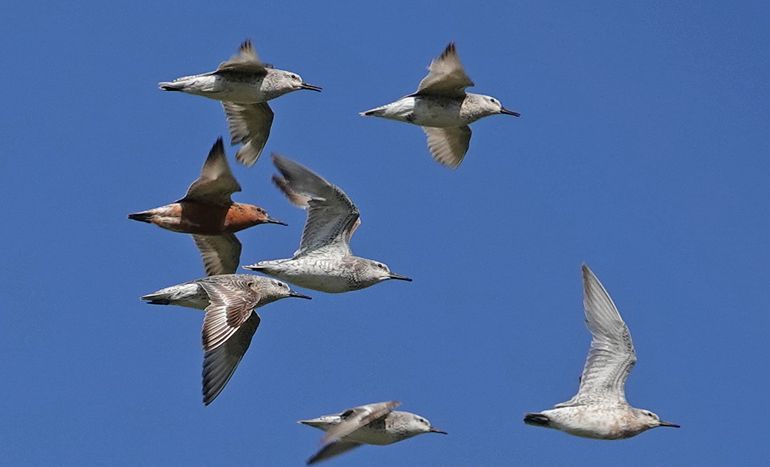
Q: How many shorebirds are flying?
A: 7